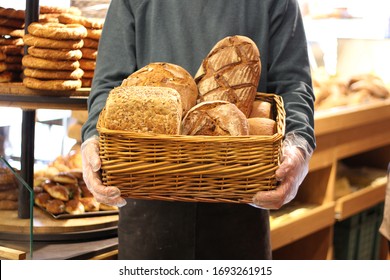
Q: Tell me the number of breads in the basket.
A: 6